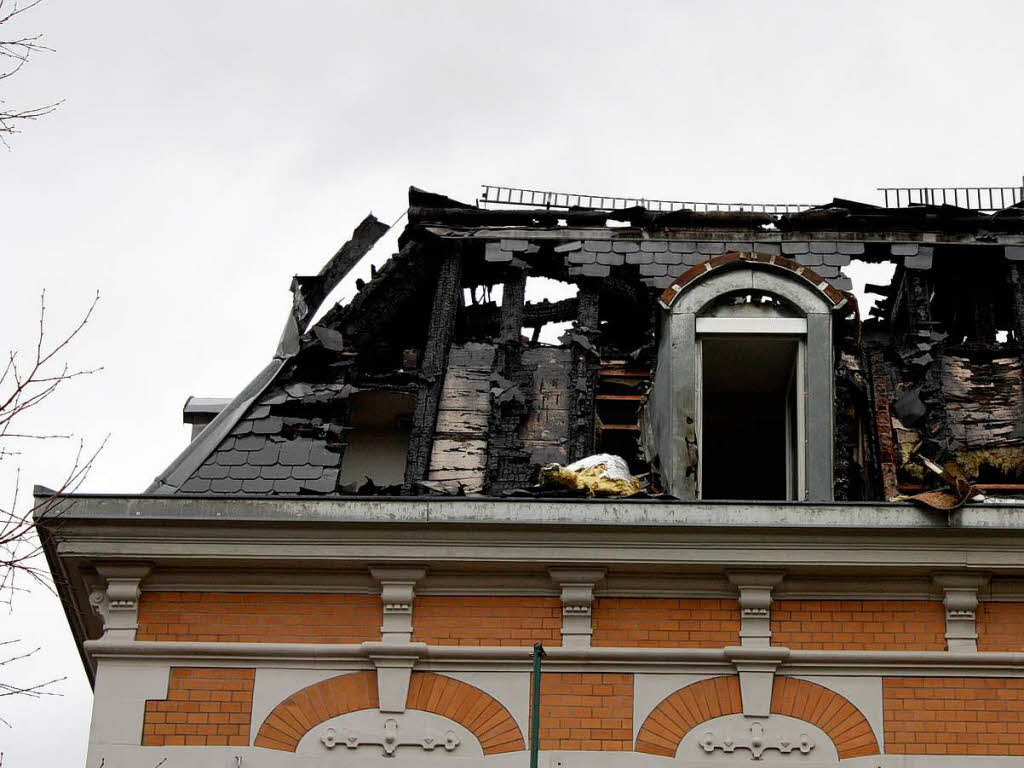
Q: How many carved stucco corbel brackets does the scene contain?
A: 5